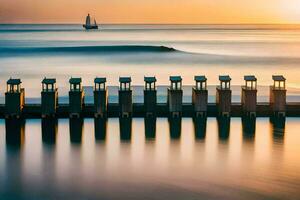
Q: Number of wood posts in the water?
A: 11